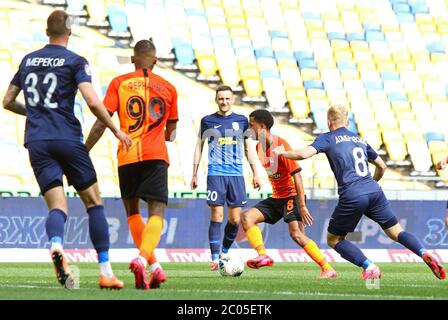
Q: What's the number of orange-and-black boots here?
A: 2